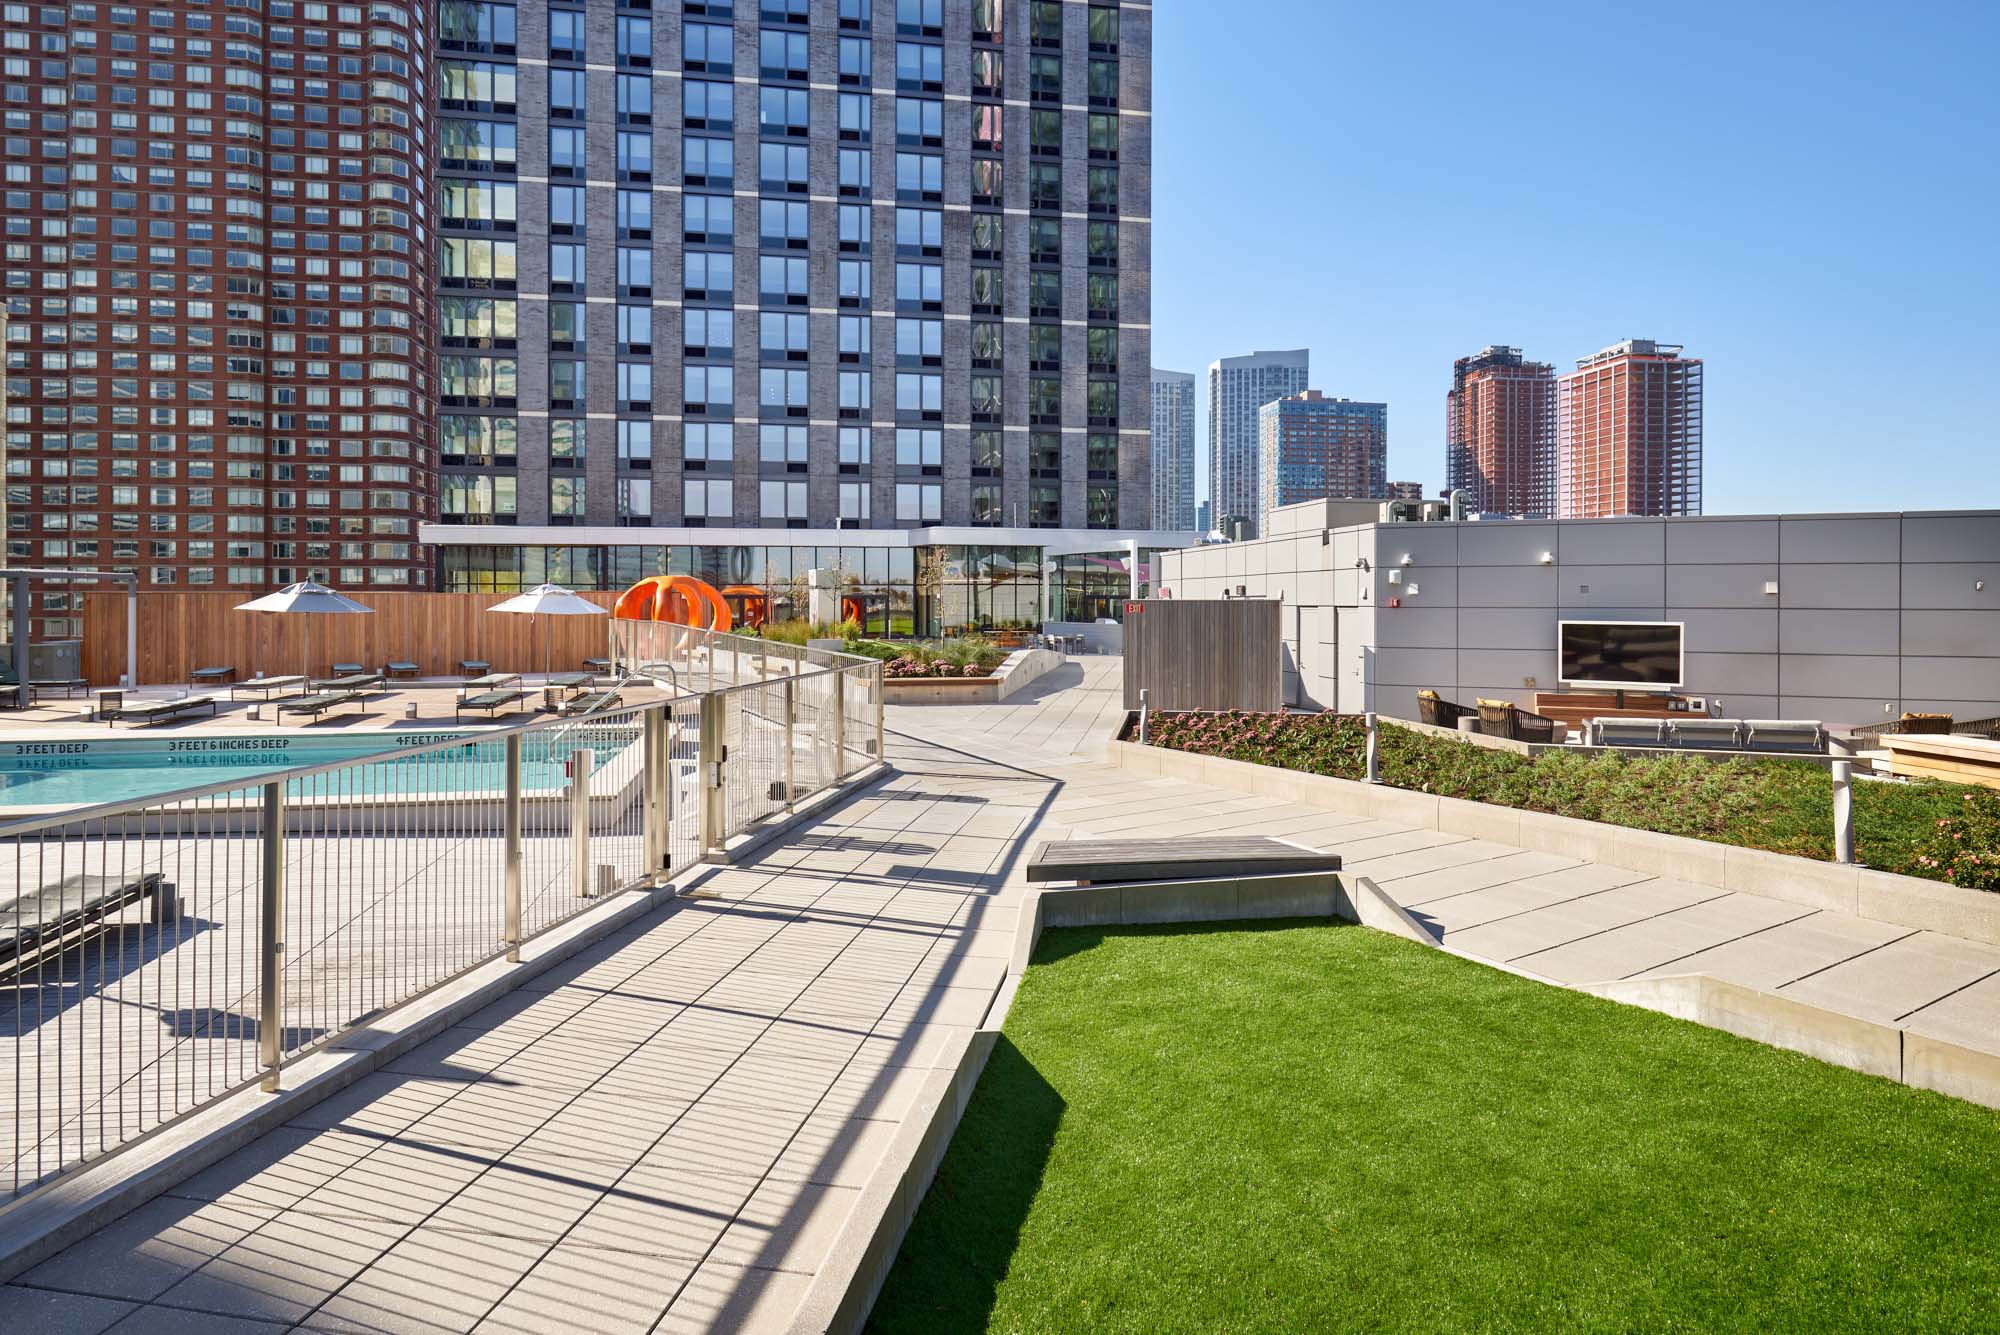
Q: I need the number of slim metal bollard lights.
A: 3